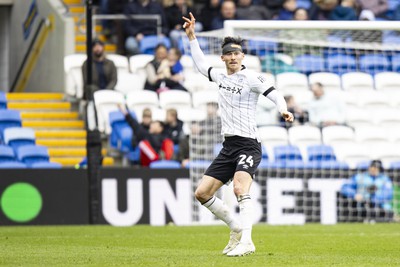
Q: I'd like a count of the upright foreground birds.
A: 0